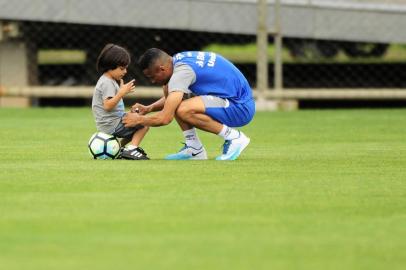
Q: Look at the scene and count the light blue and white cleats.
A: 2